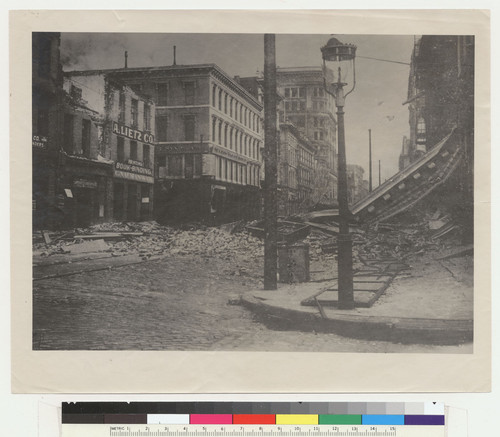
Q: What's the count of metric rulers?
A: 1